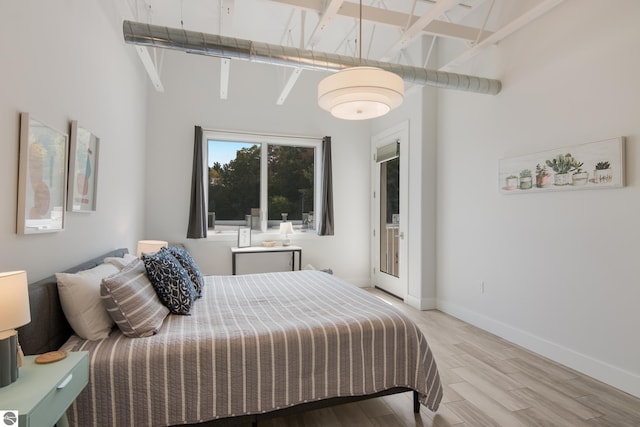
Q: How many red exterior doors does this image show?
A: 0